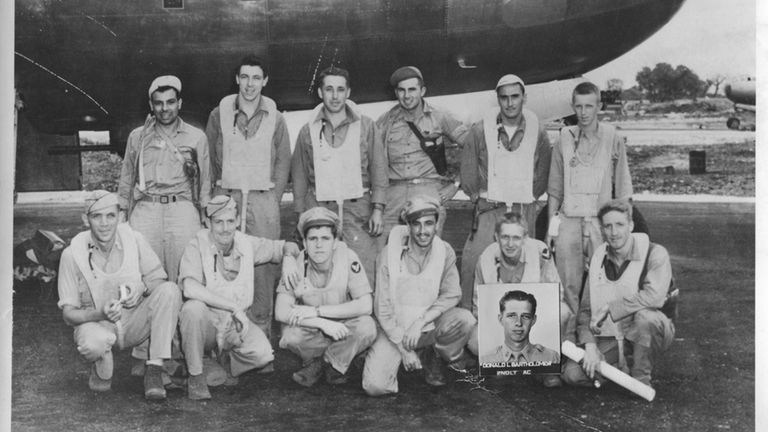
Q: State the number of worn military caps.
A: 7